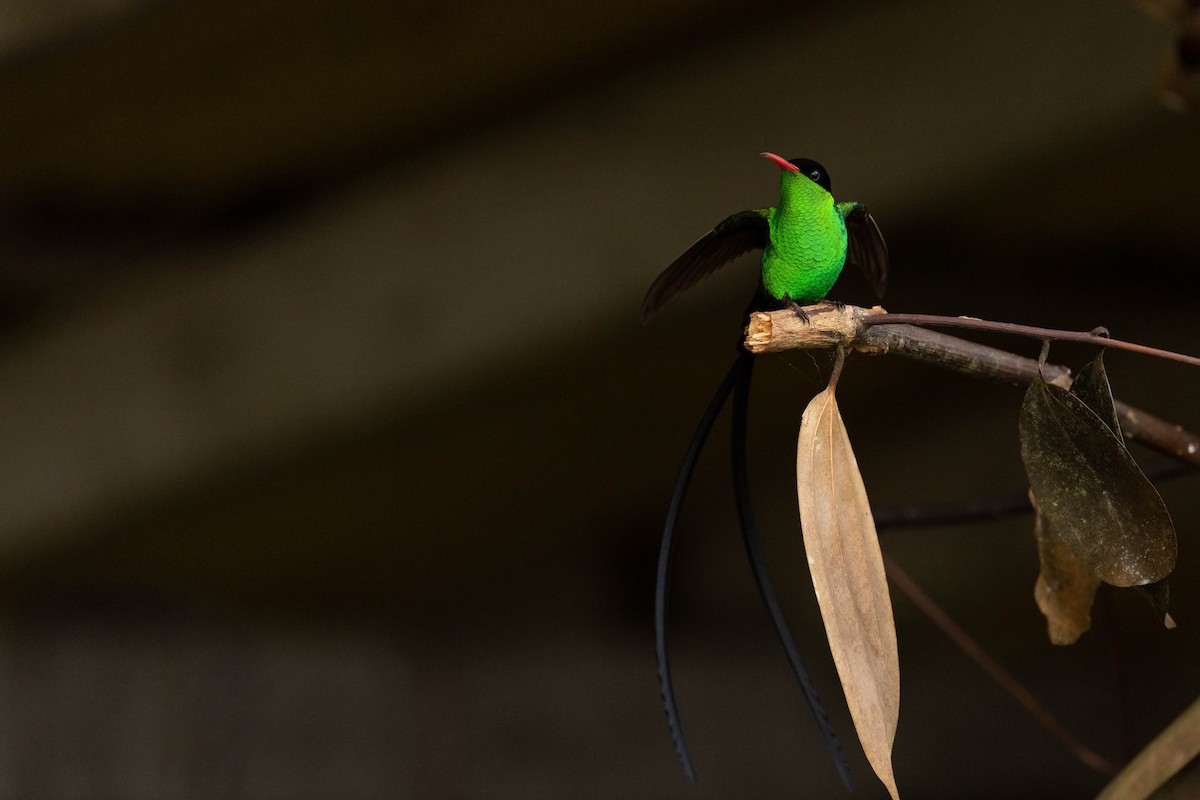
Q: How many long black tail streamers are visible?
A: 2